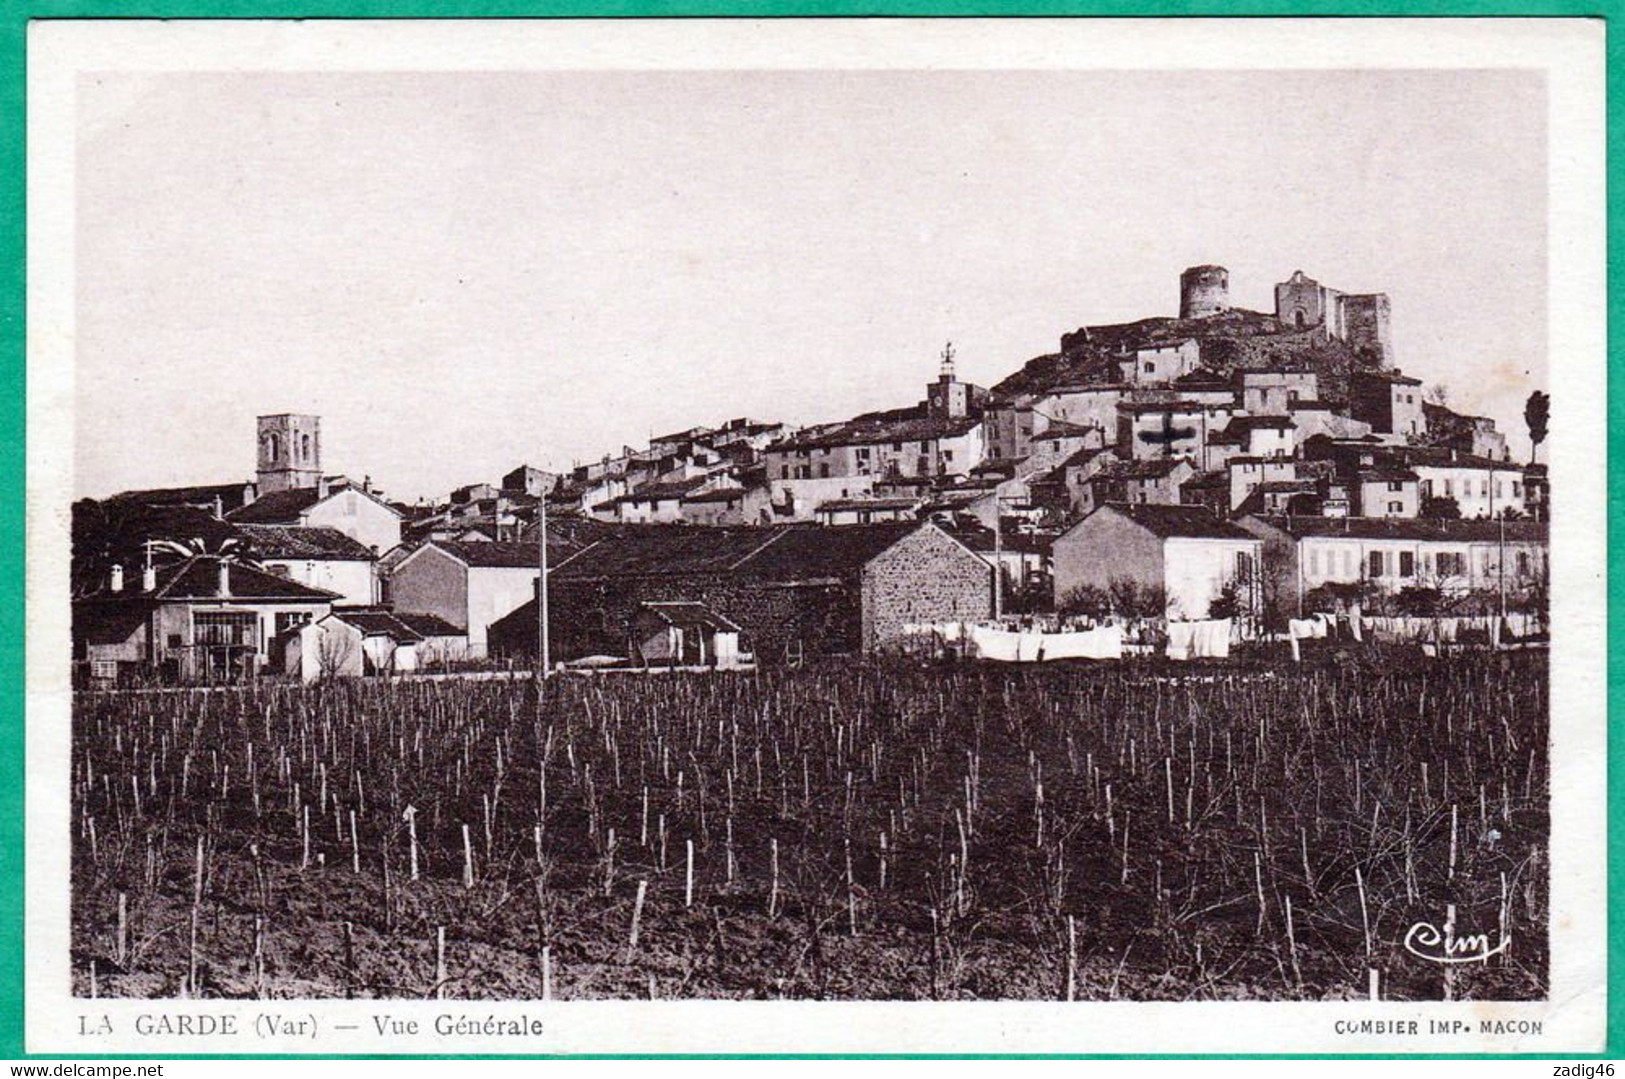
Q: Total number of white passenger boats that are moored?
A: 0